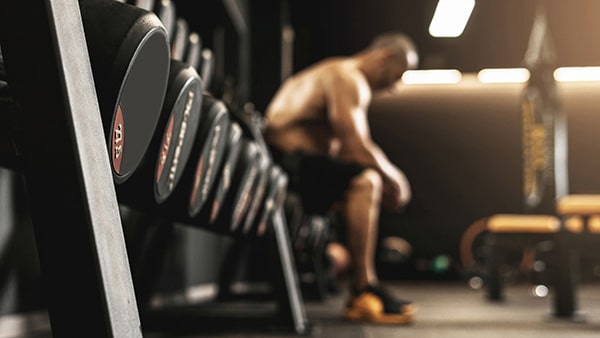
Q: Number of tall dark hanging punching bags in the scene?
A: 1